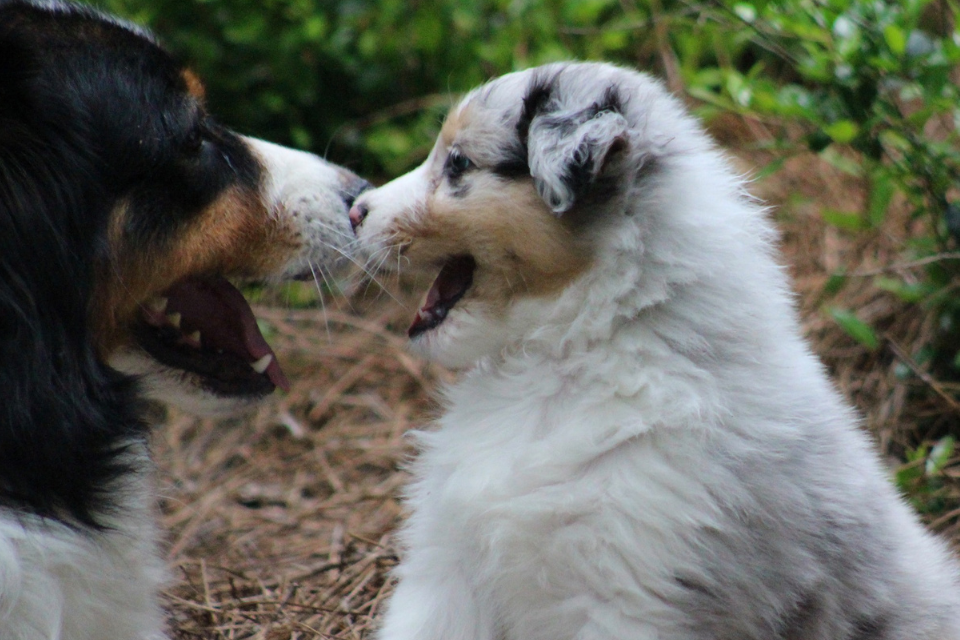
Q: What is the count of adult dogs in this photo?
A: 1